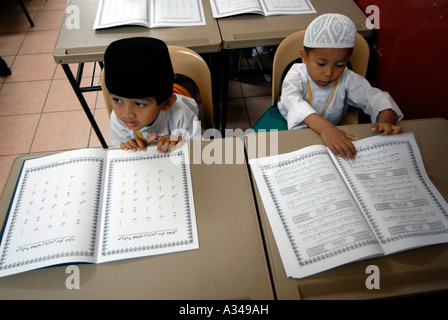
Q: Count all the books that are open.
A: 4